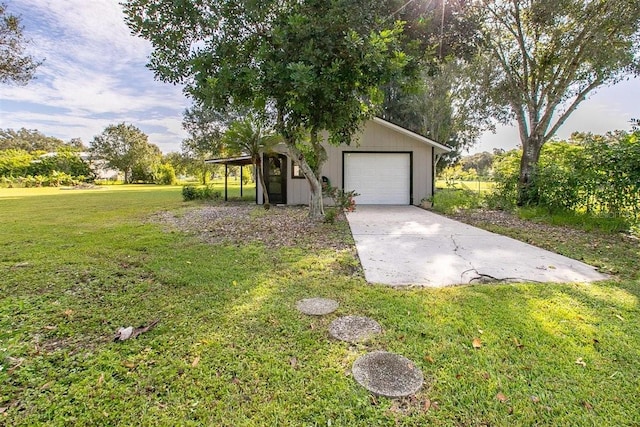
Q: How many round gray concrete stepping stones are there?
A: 3